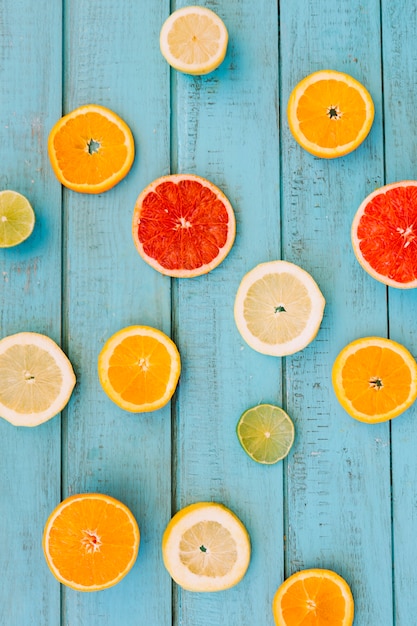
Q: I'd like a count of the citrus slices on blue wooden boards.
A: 14